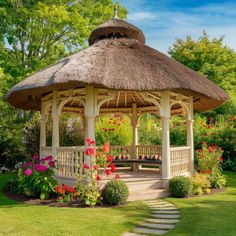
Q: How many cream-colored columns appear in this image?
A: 6